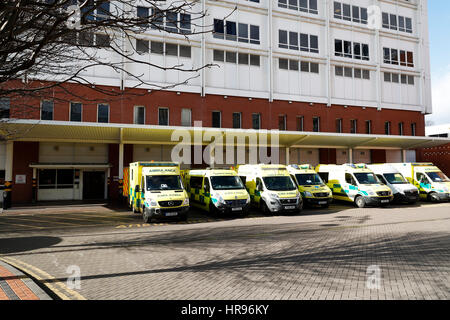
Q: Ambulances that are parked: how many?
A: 7